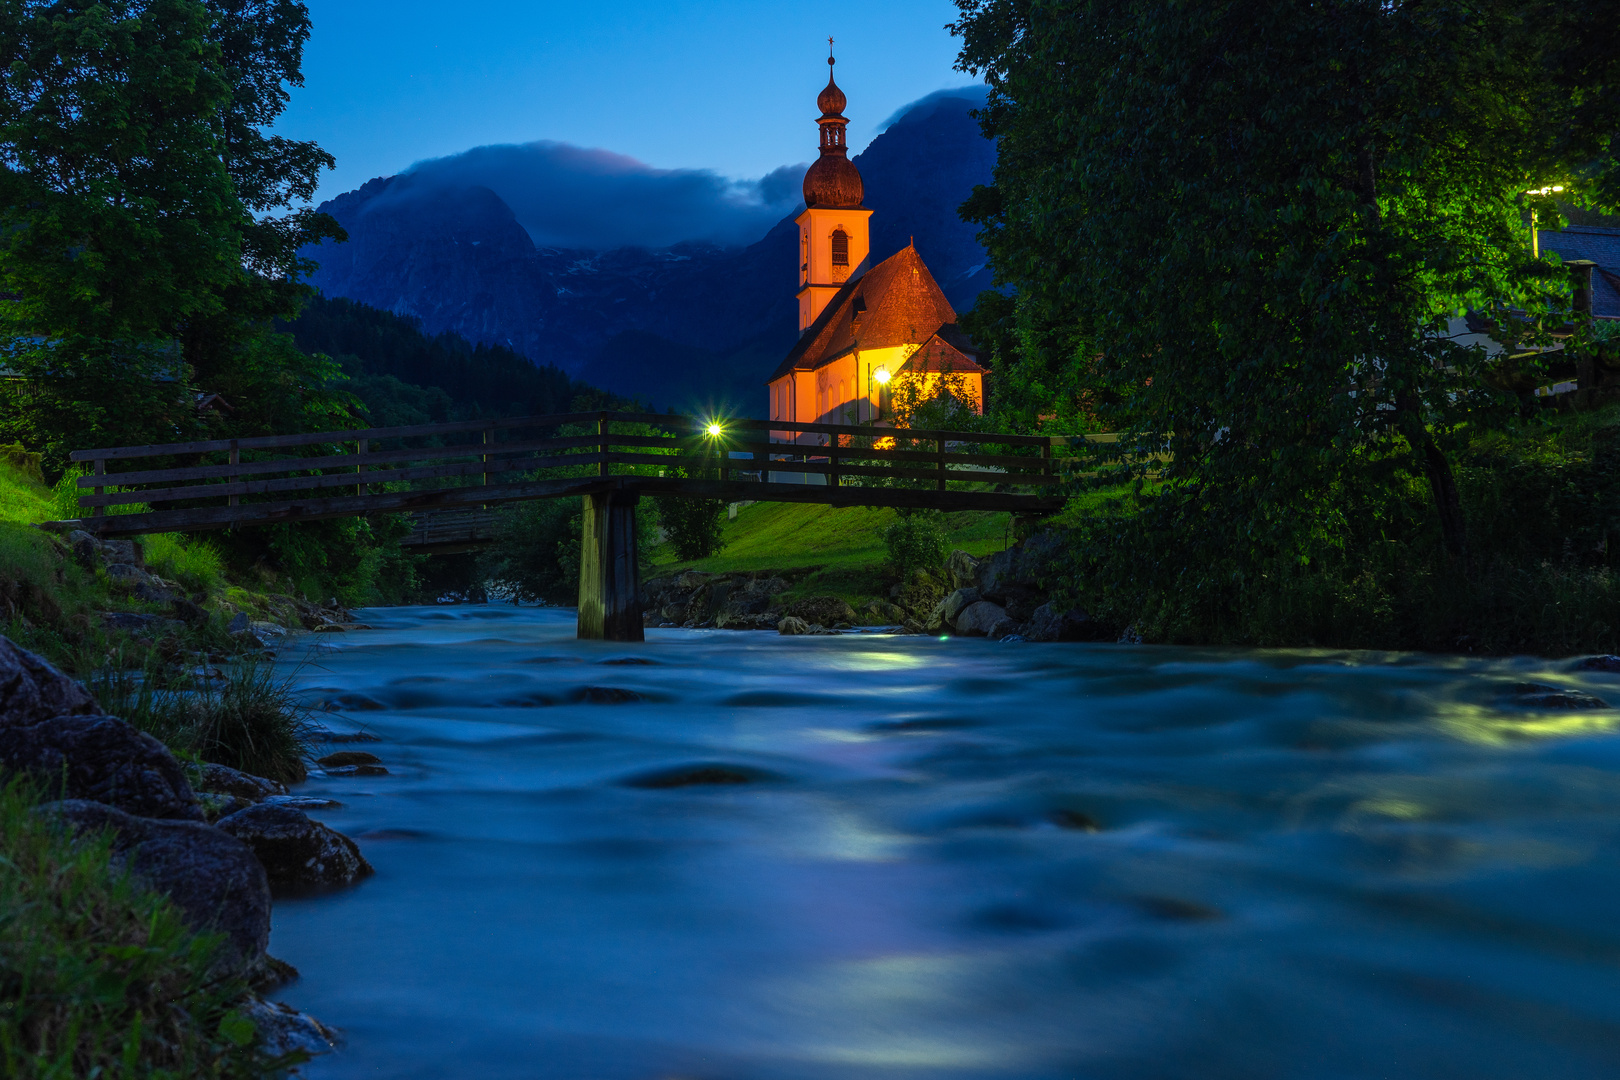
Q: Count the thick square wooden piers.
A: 1